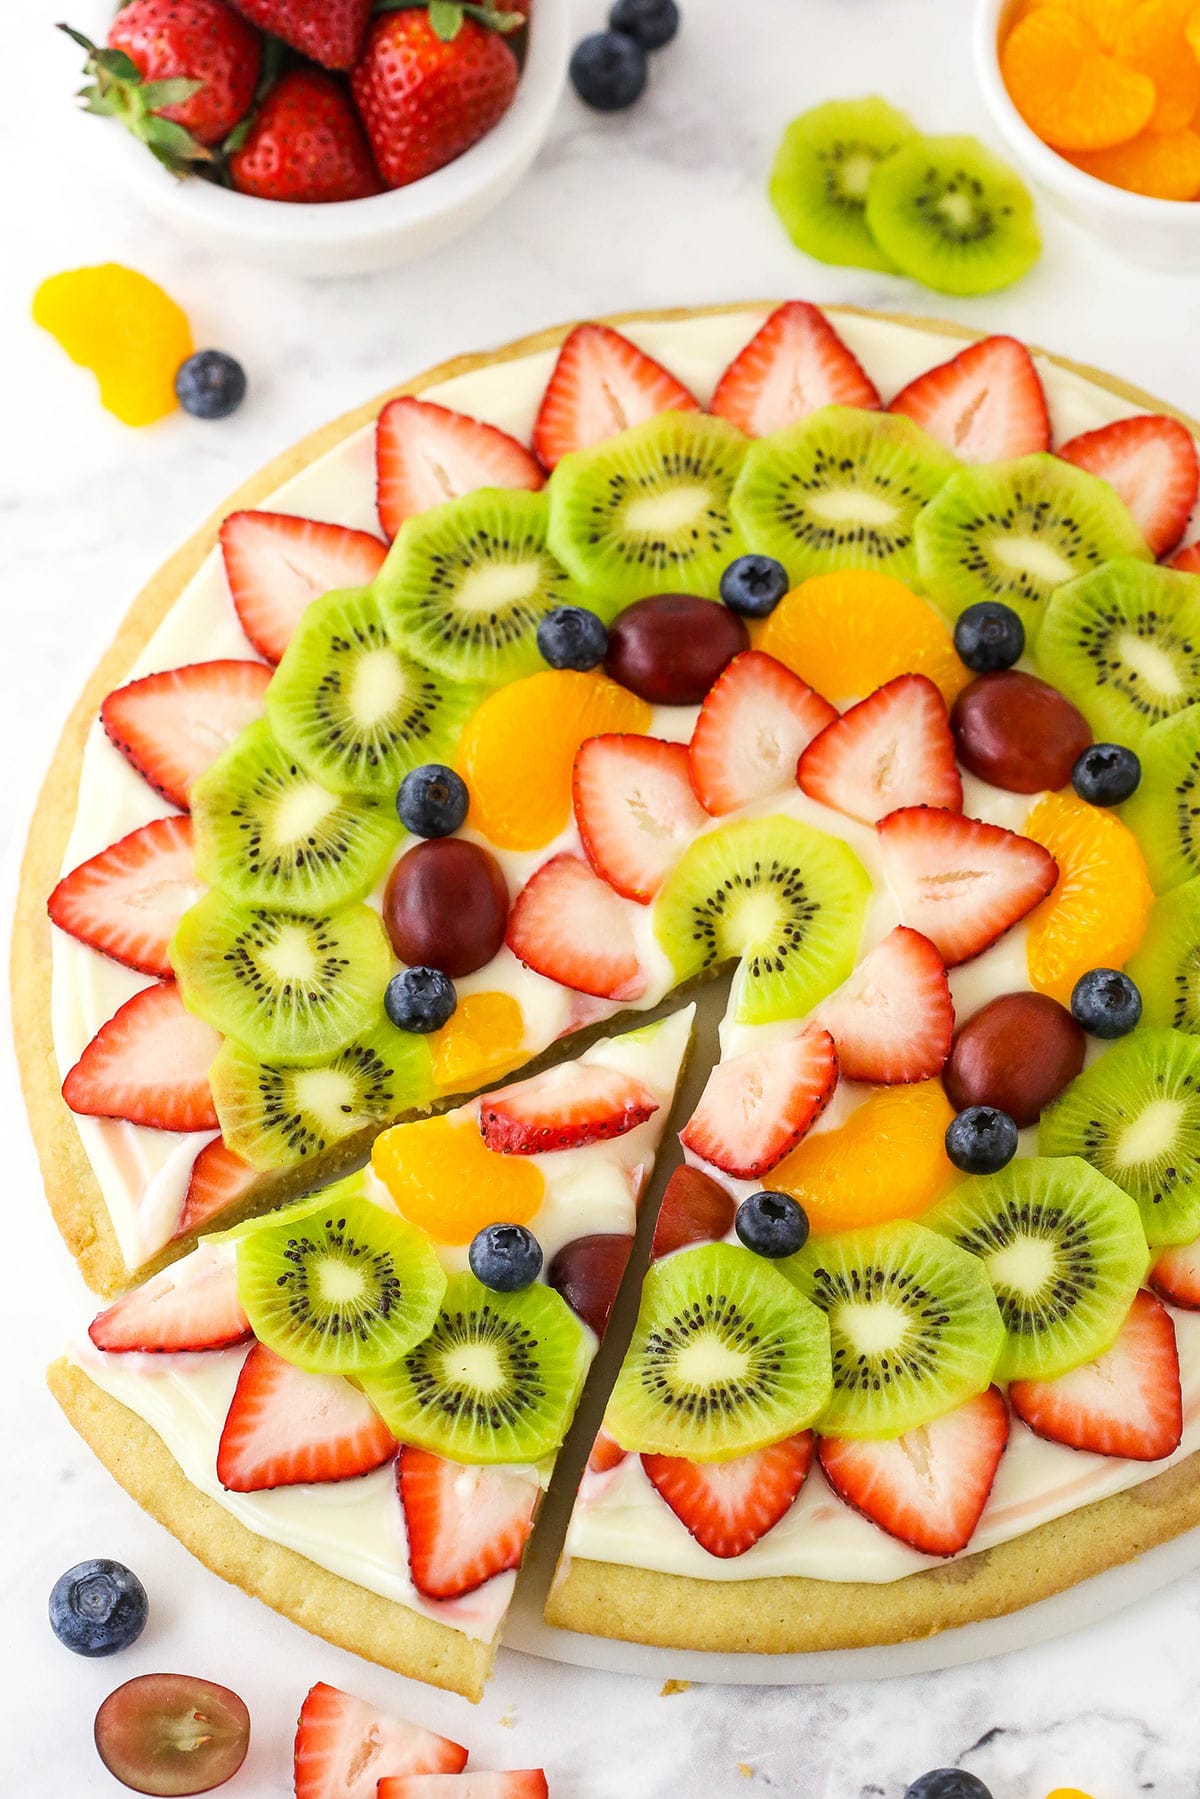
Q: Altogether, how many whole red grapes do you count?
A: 4